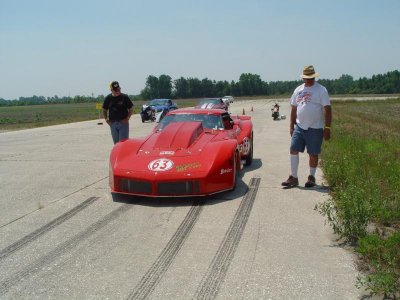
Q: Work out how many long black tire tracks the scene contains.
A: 4